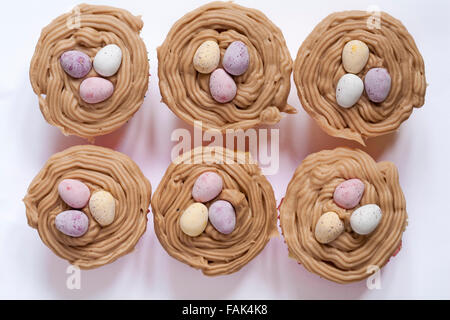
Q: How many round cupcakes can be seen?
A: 6